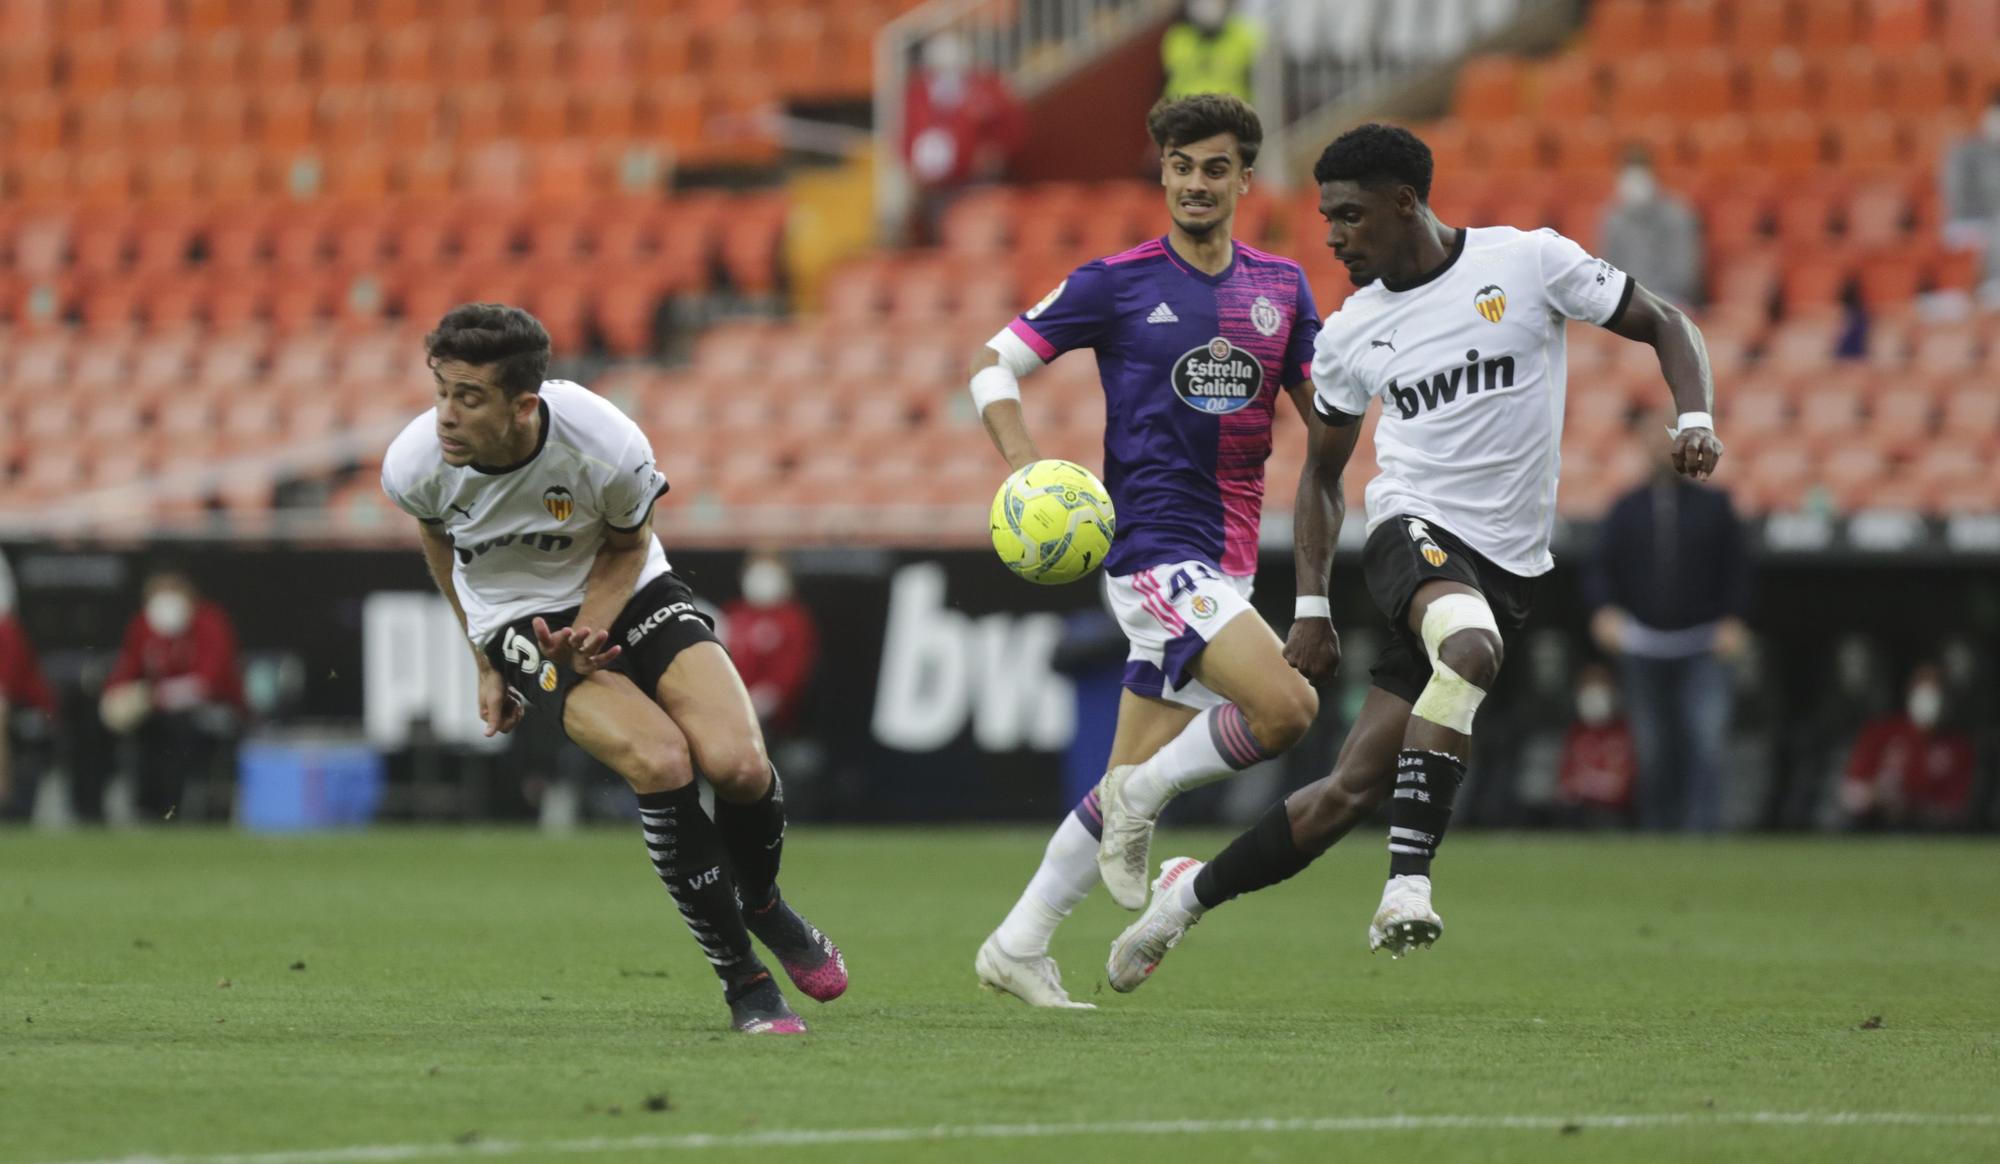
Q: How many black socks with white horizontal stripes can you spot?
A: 2